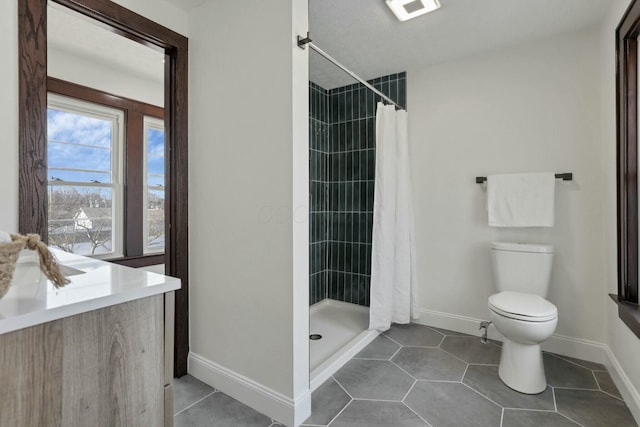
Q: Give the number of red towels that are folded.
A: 0